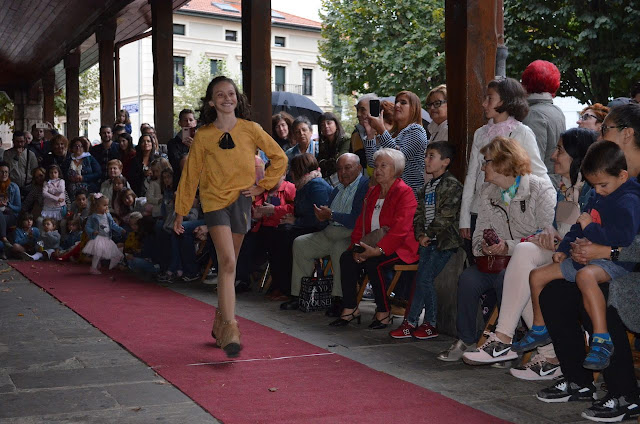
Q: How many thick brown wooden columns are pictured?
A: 6